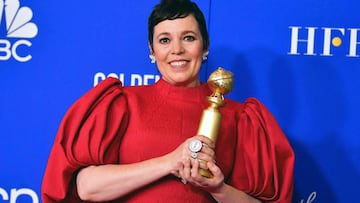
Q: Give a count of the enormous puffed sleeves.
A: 2